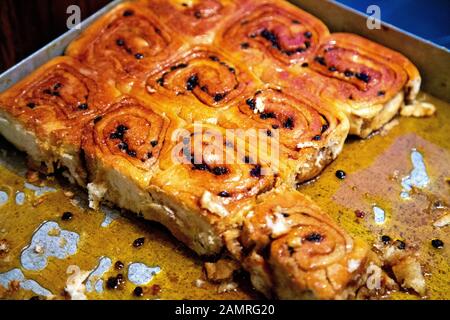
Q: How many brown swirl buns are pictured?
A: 10